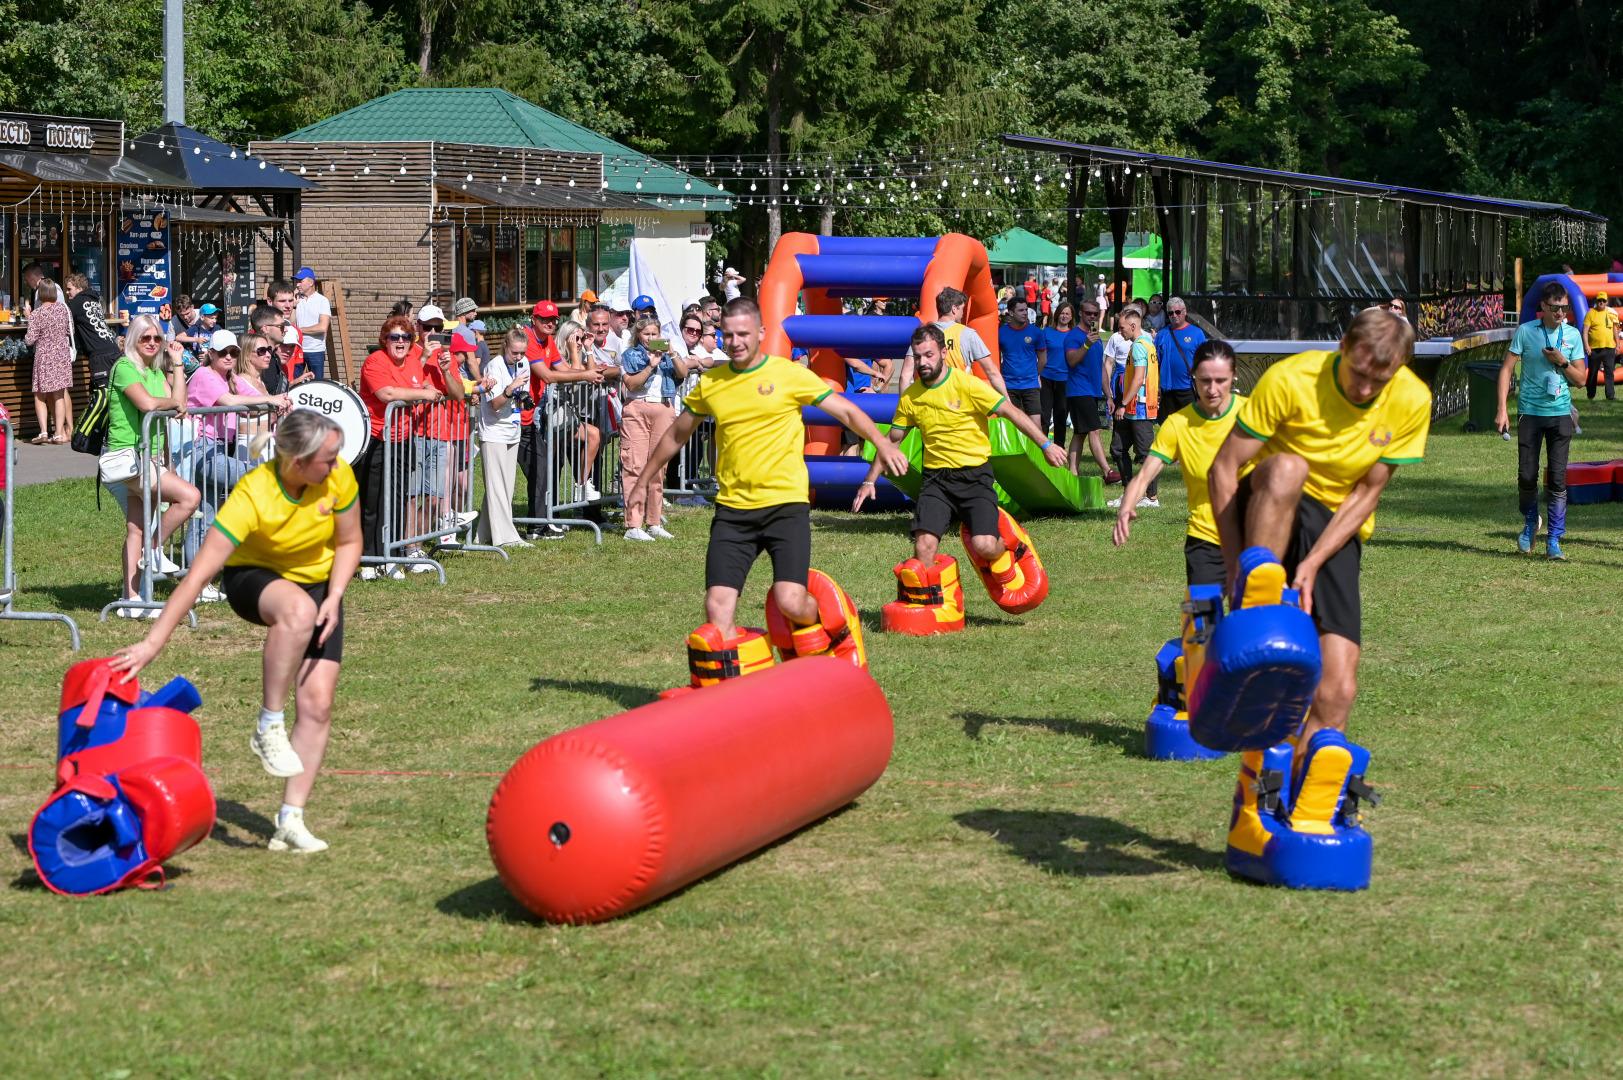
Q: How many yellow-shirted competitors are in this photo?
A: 5